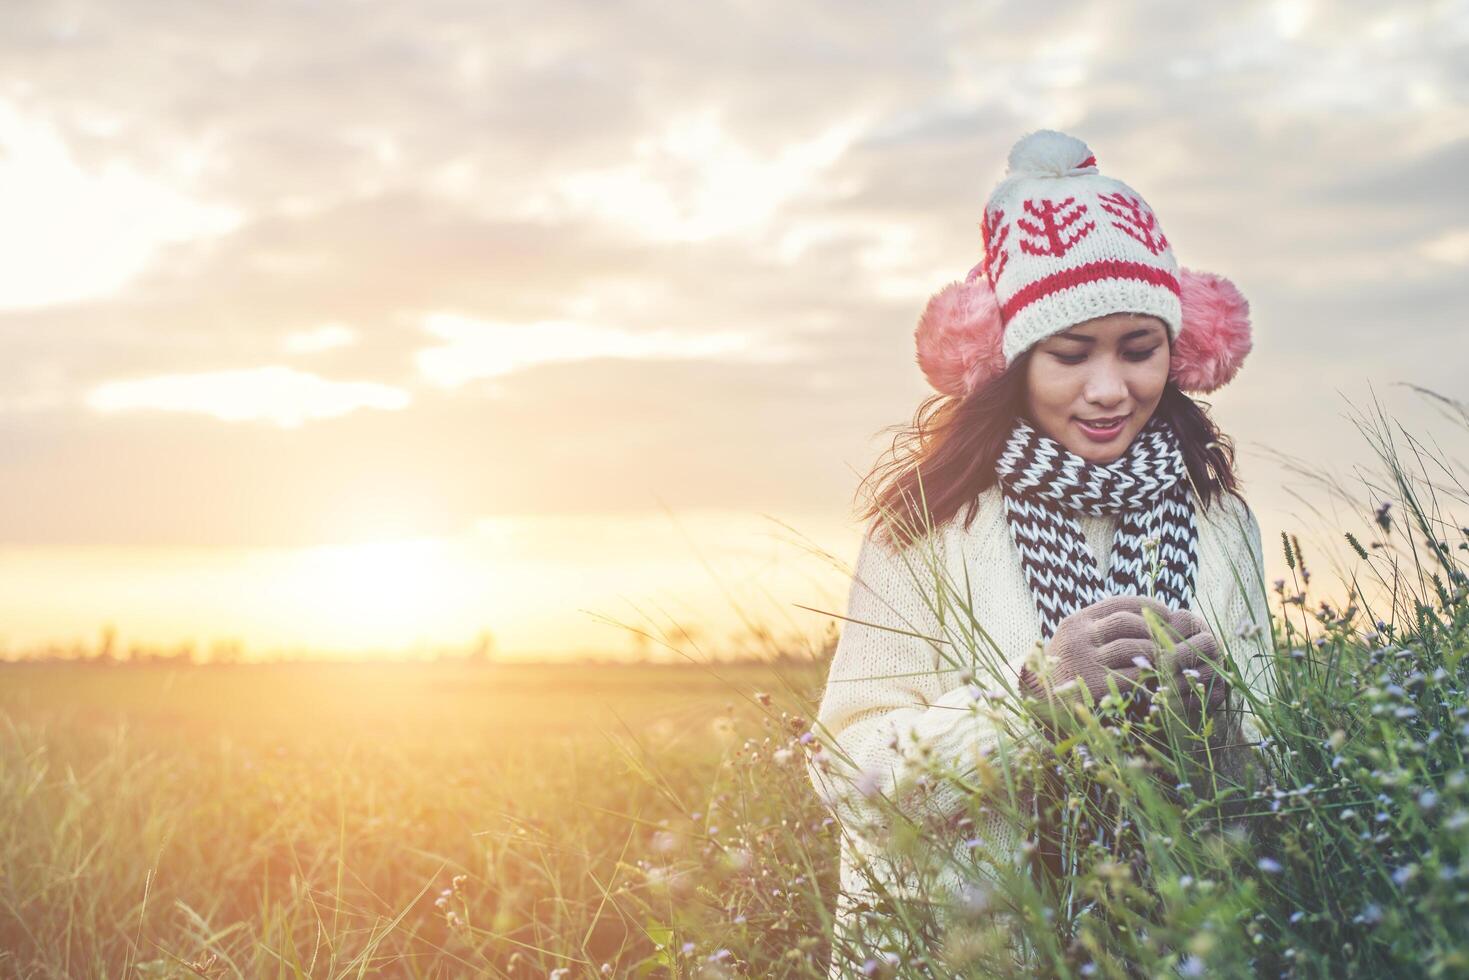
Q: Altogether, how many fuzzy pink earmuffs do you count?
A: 2